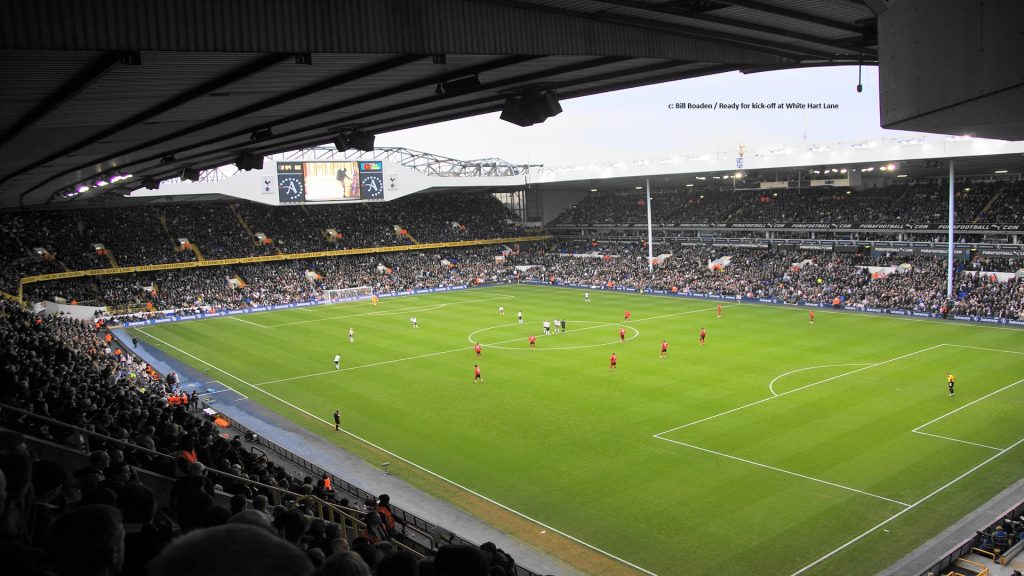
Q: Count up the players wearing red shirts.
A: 10